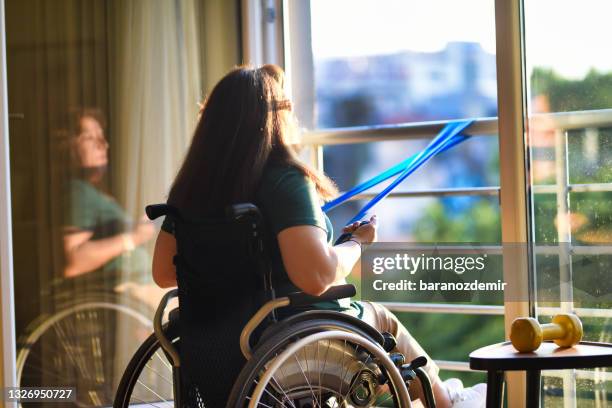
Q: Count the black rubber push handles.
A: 2